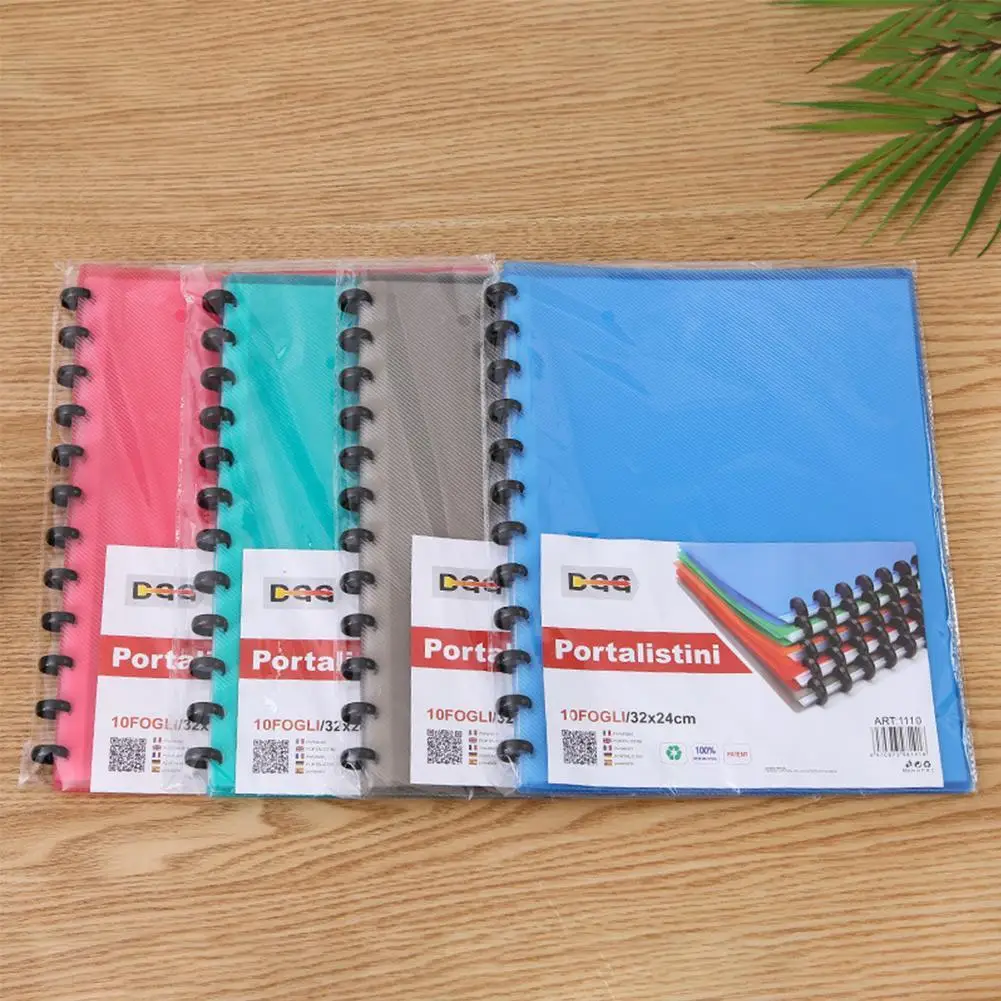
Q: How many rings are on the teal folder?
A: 12